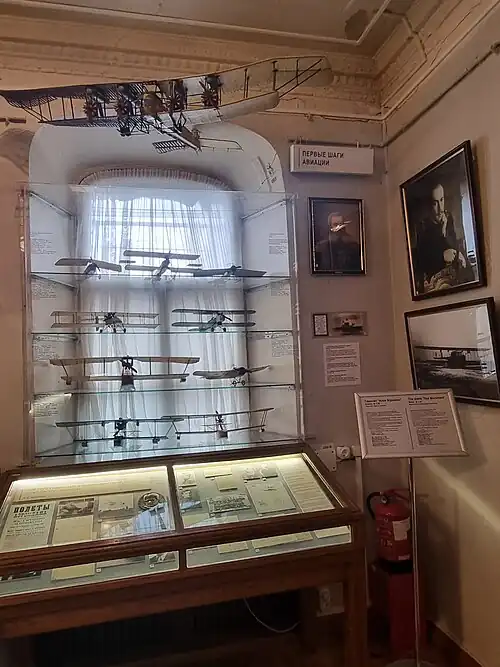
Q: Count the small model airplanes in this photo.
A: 9